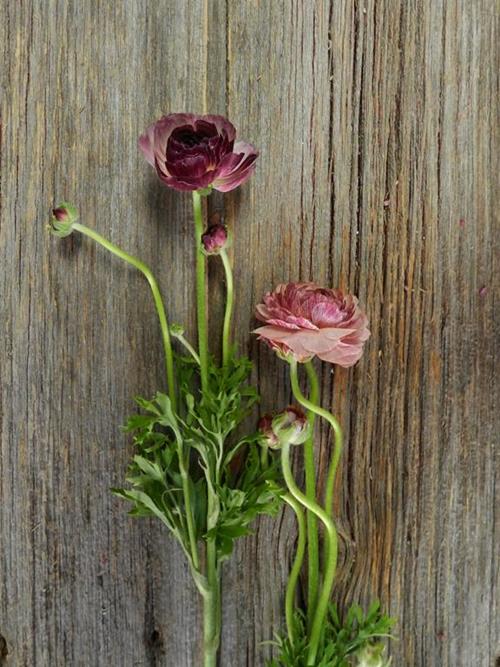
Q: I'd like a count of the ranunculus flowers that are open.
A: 2